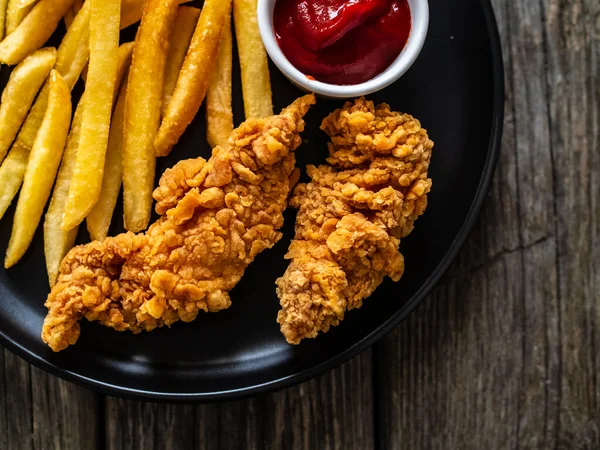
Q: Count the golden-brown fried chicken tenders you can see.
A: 2